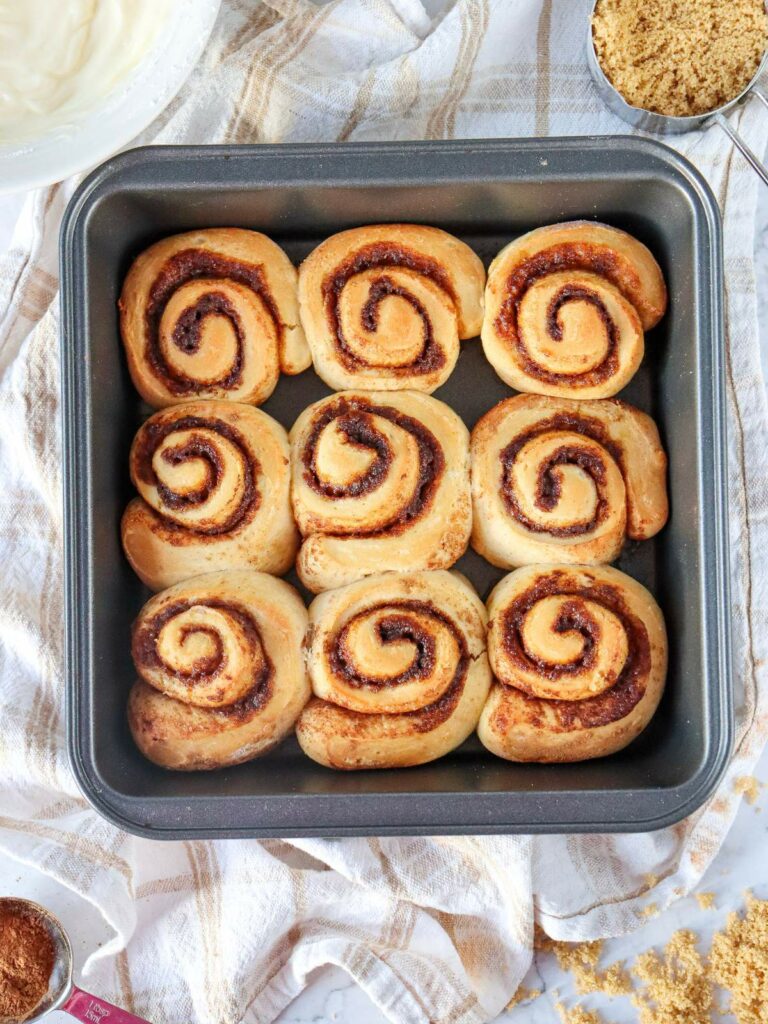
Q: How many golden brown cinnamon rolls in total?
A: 9